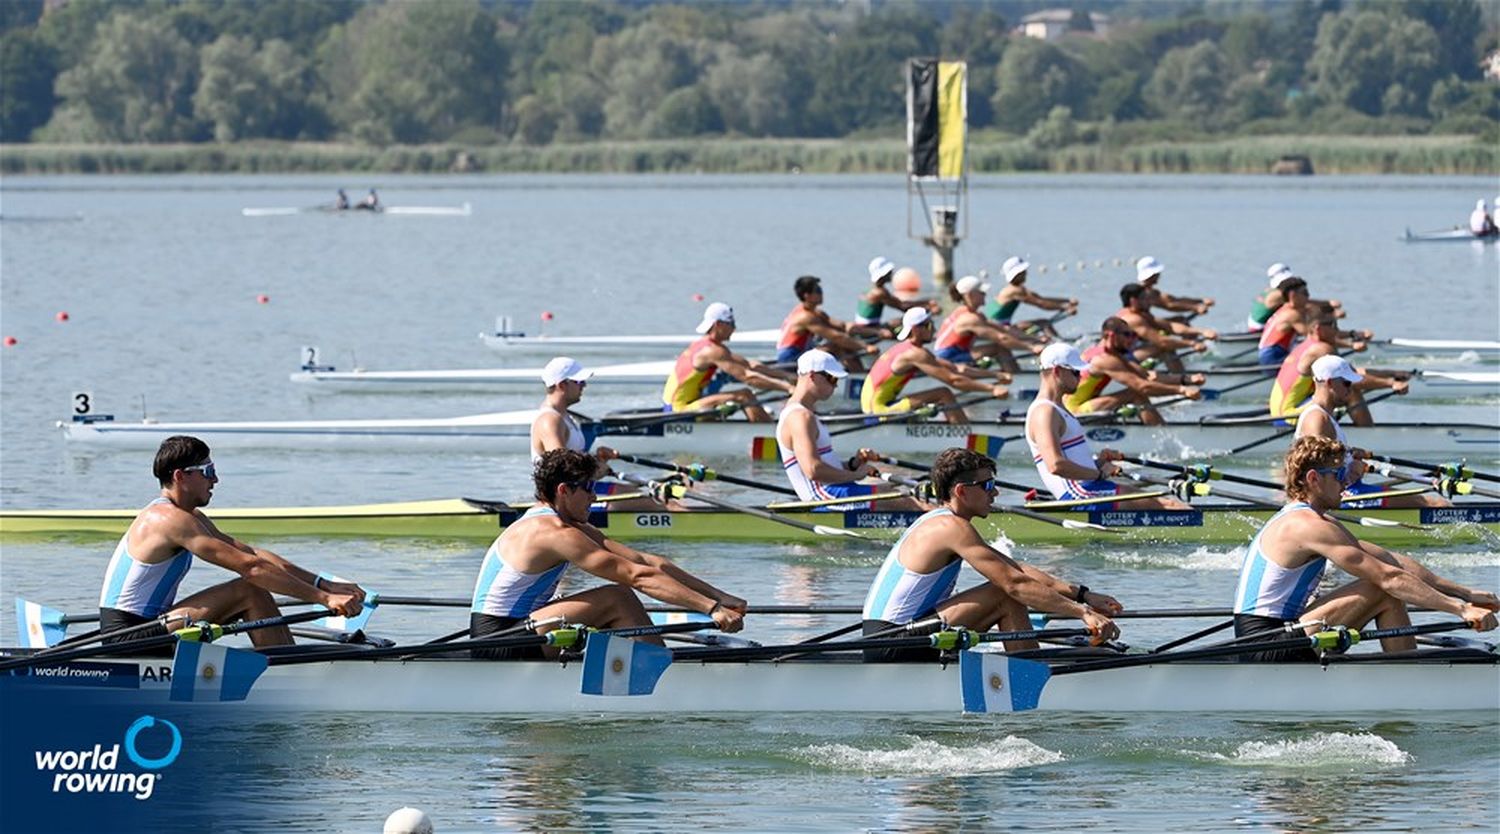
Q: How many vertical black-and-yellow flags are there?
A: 1